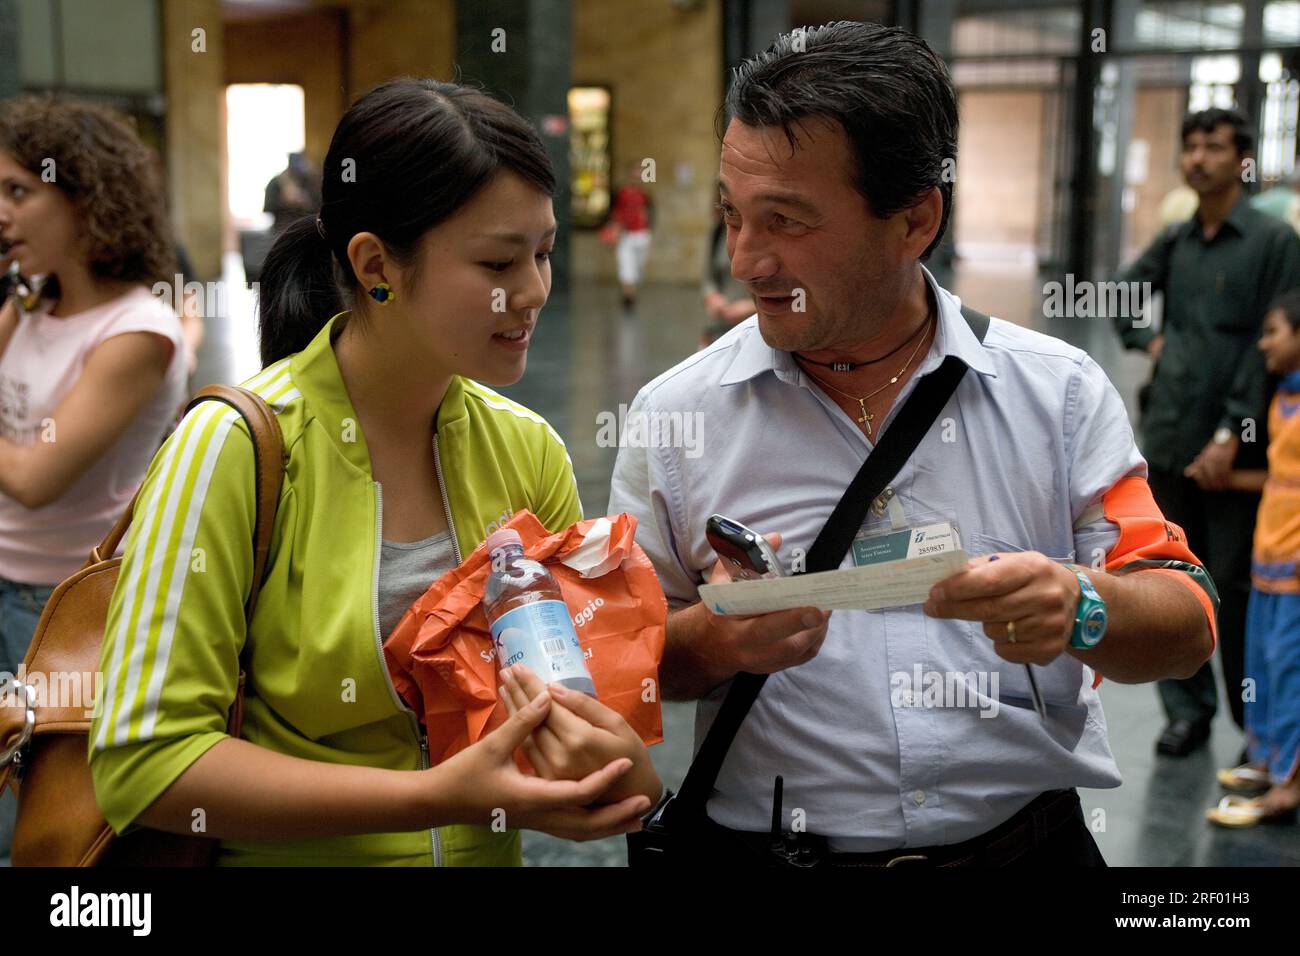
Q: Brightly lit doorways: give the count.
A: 1